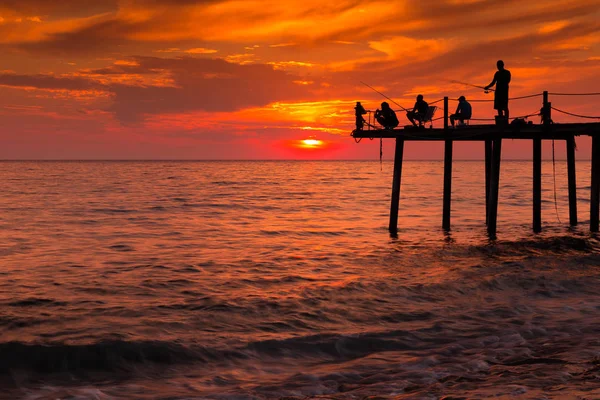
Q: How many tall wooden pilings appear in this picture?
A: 7